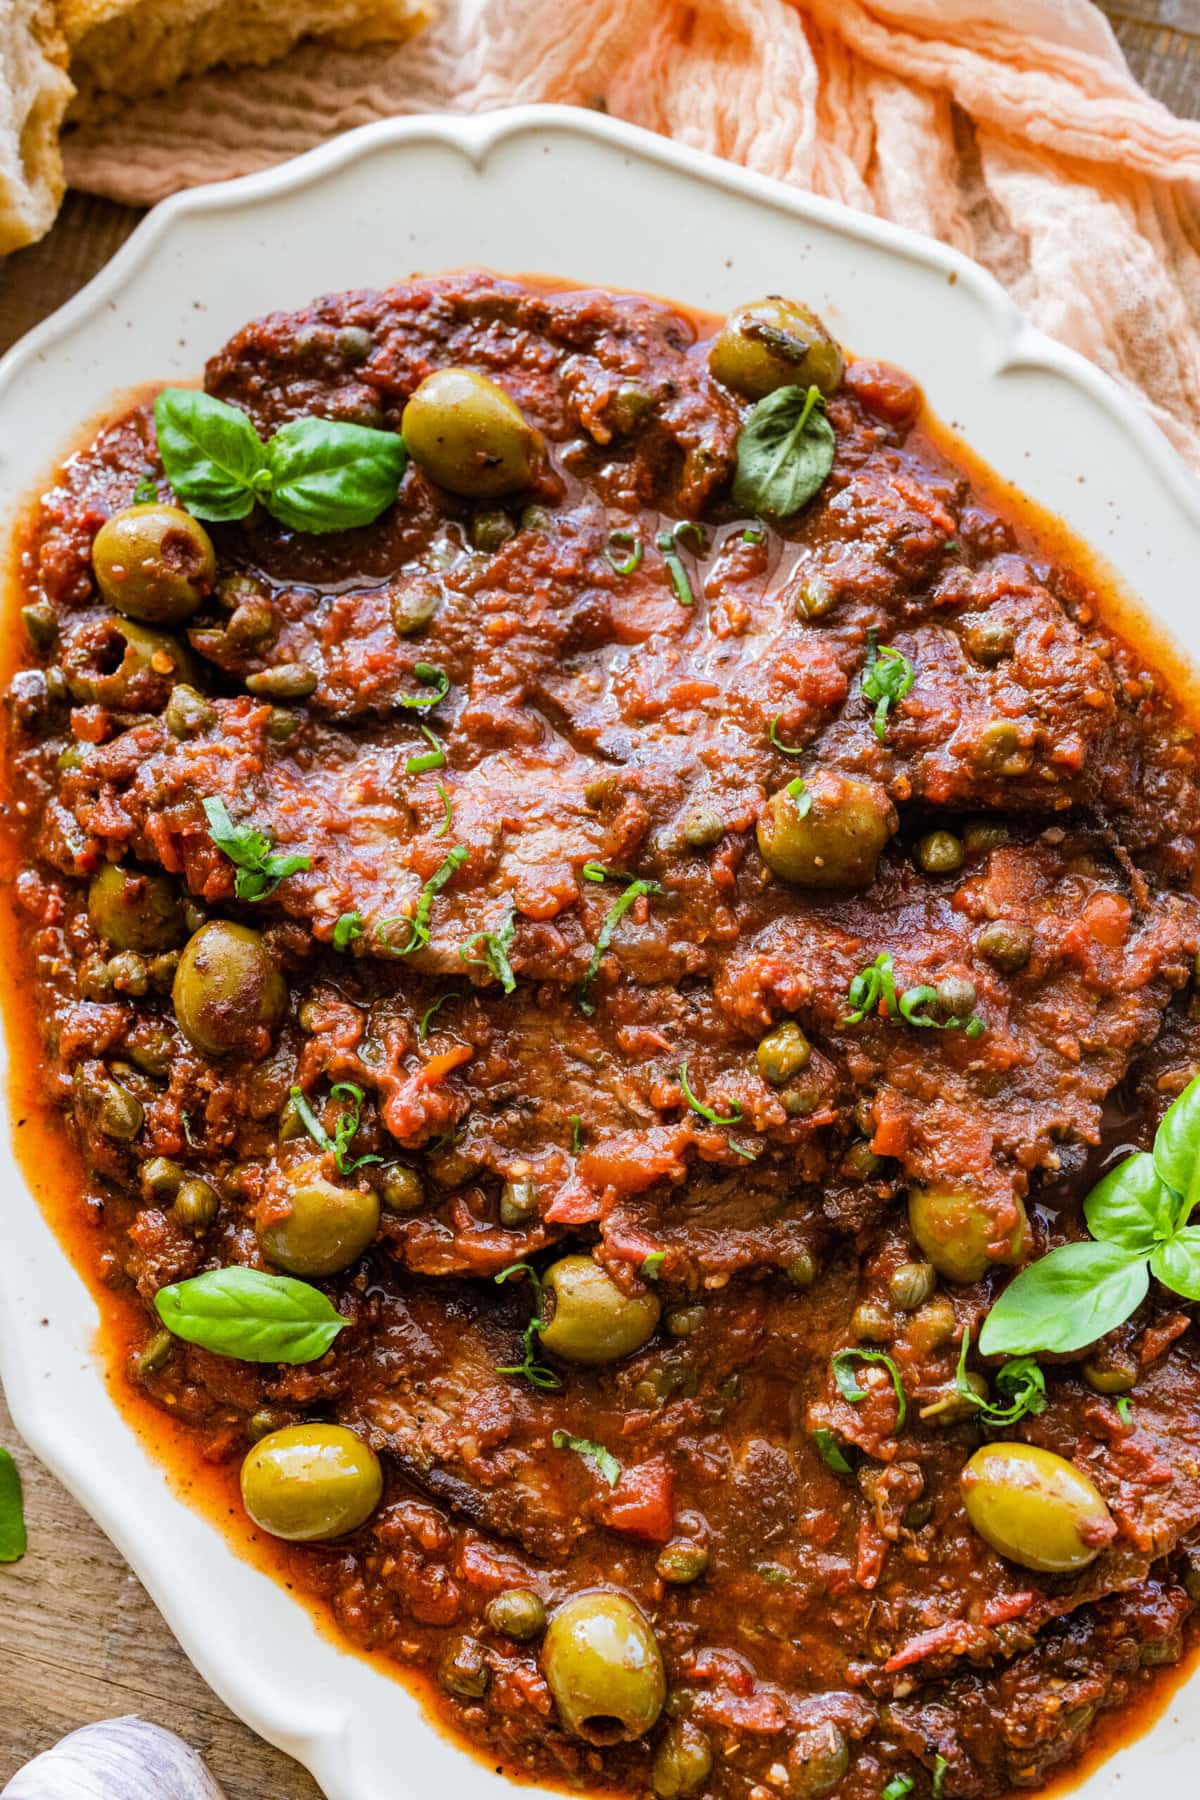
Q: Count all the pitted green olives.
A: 13